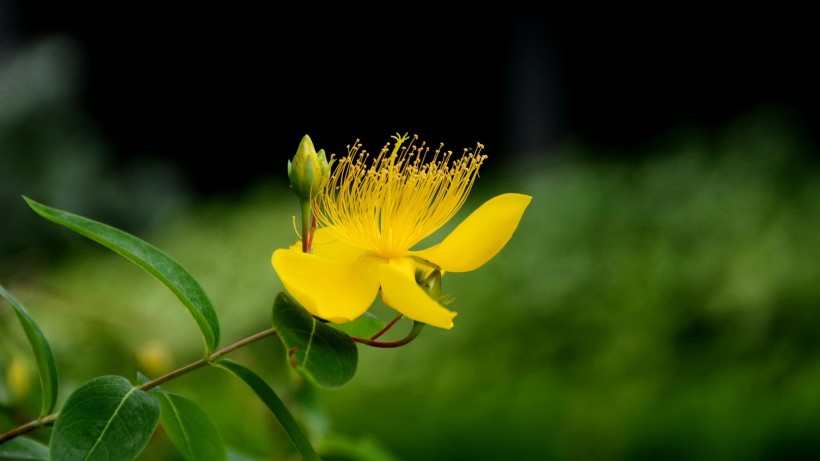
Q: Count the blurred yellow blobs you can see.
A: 2